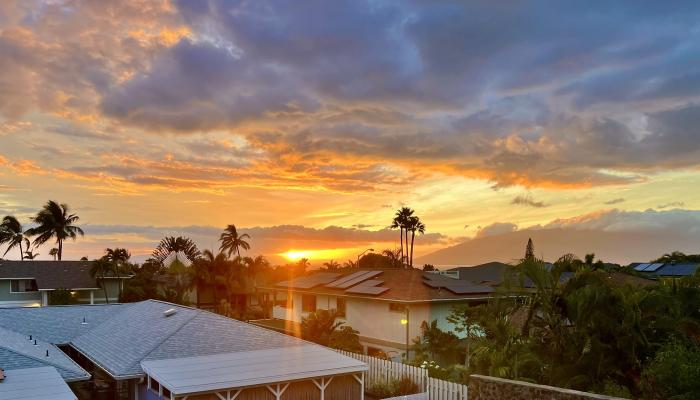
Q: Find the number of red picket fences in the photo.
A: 0